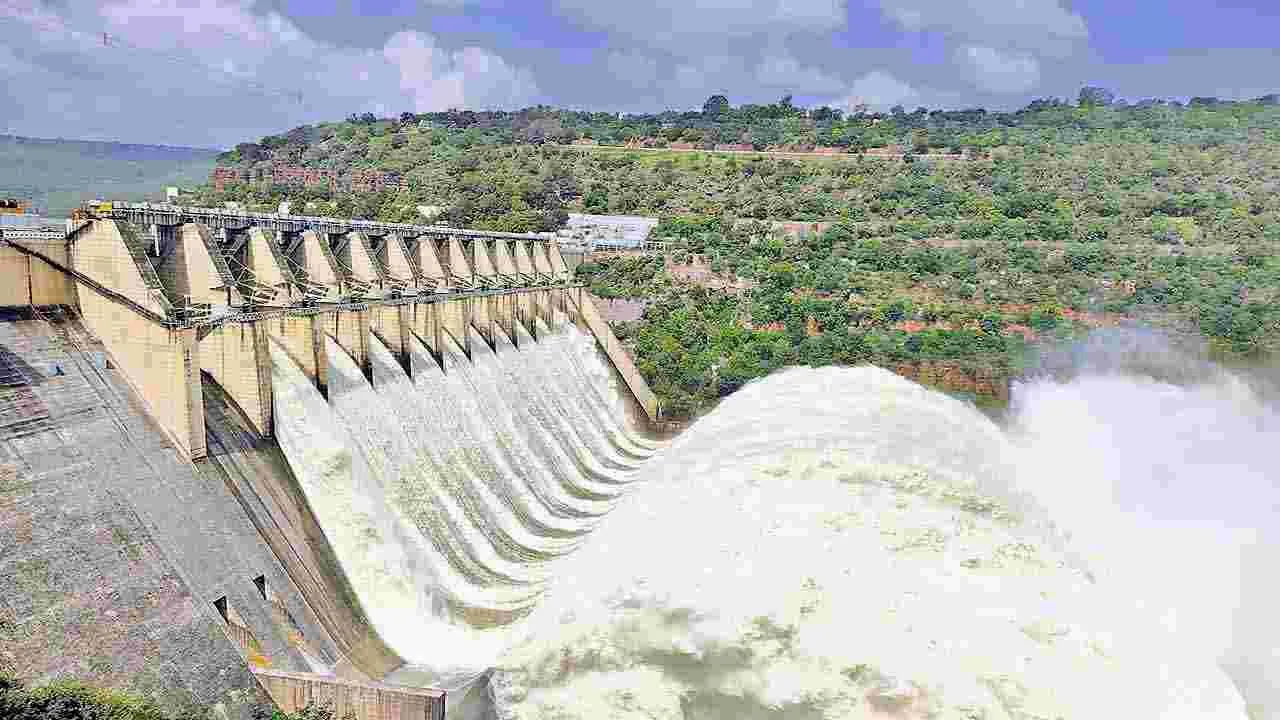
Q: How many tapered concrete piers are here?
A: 13